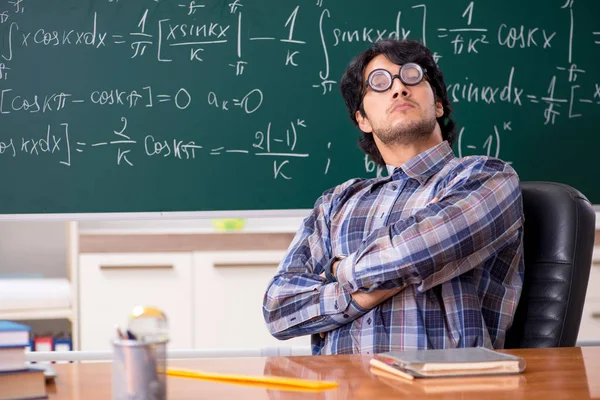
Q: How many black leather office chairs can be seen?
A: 1